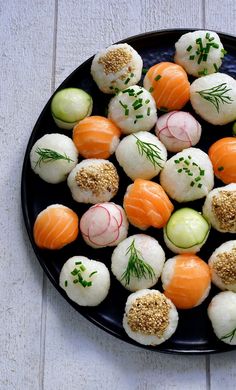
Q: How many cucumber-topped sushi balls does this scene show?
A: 2